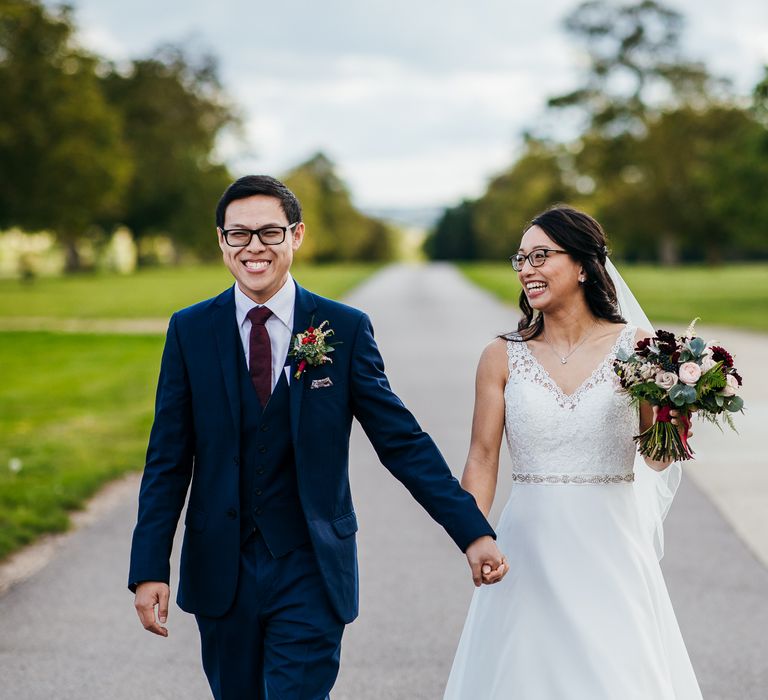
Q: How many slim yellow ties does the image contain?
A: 0